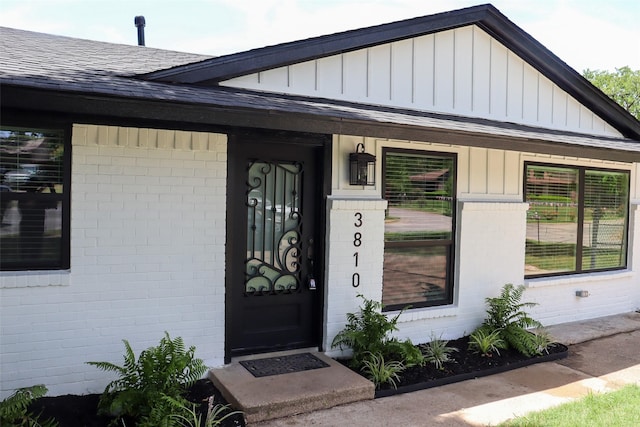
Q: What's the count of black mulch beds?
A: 2